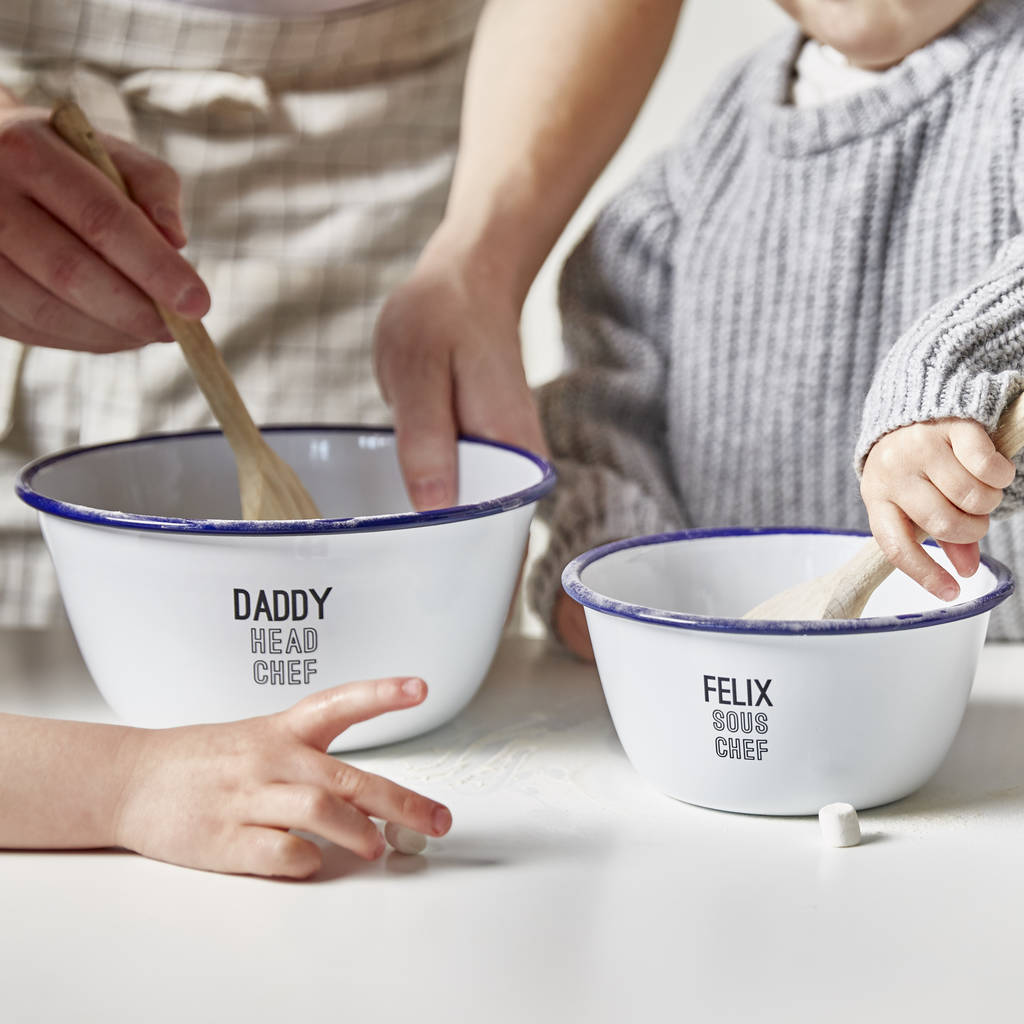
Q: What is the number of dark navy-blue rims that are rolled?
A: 2